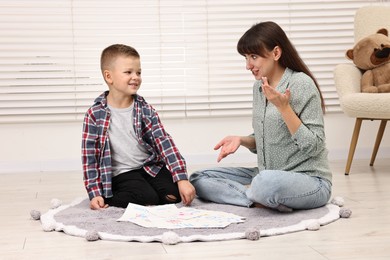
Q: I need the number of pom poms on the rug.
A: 9